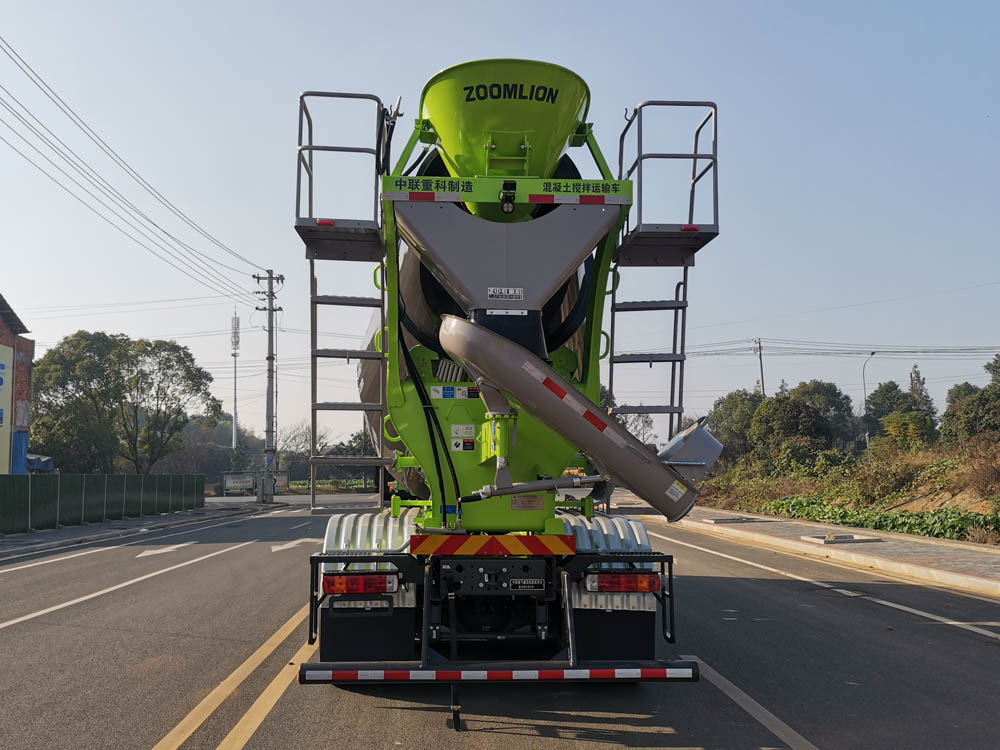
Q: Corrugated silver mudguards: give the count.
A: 2